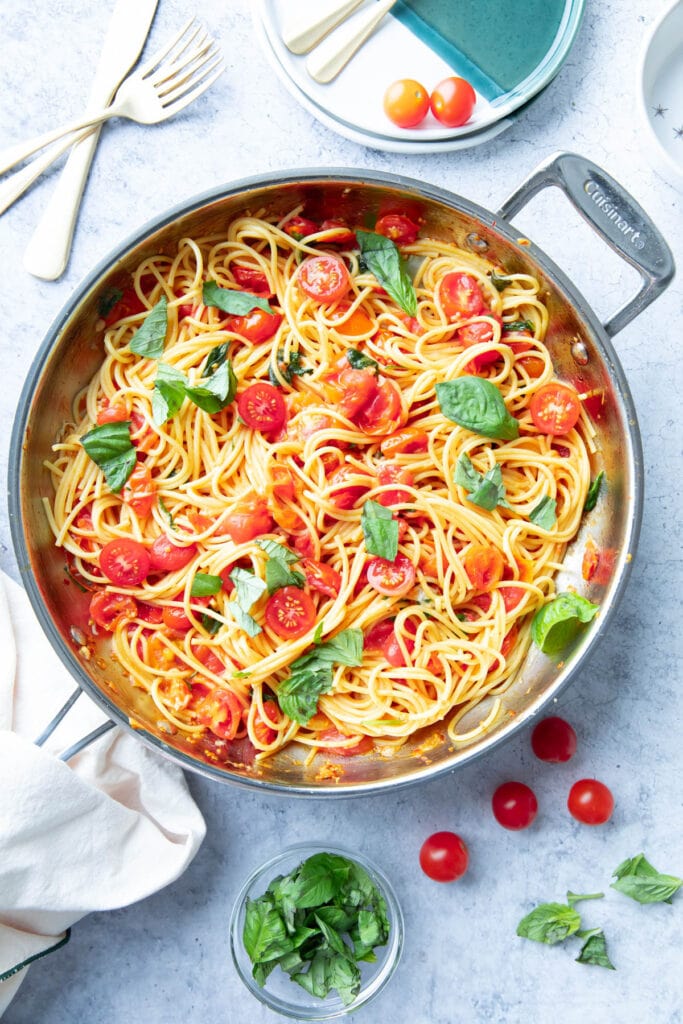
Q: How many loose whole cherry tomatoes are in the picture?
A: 6